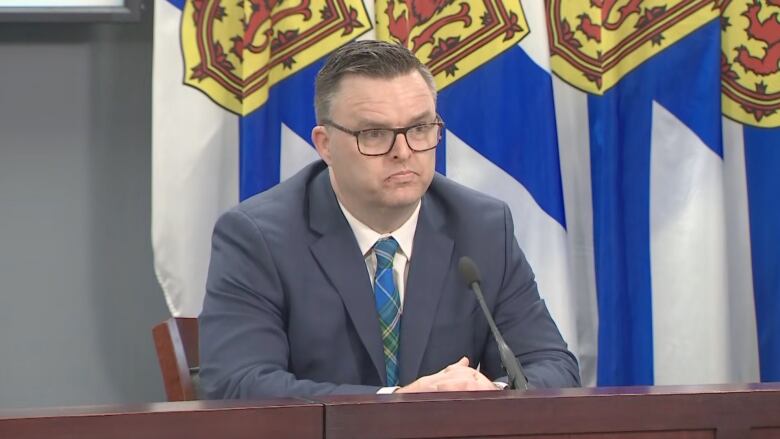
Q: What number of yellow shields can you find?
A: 4